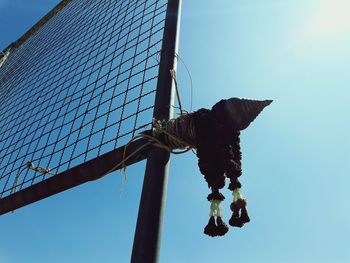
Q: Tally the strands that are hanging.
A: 2